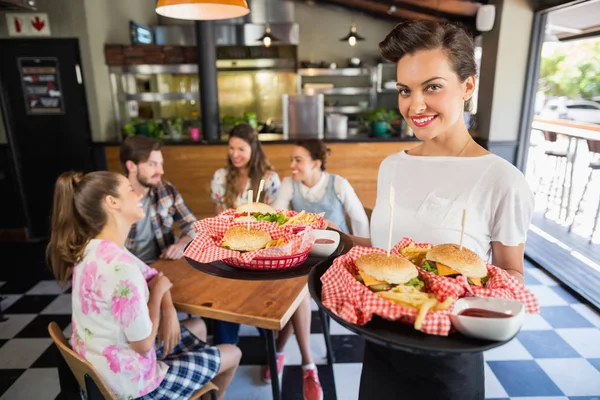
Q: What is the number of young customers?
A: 4